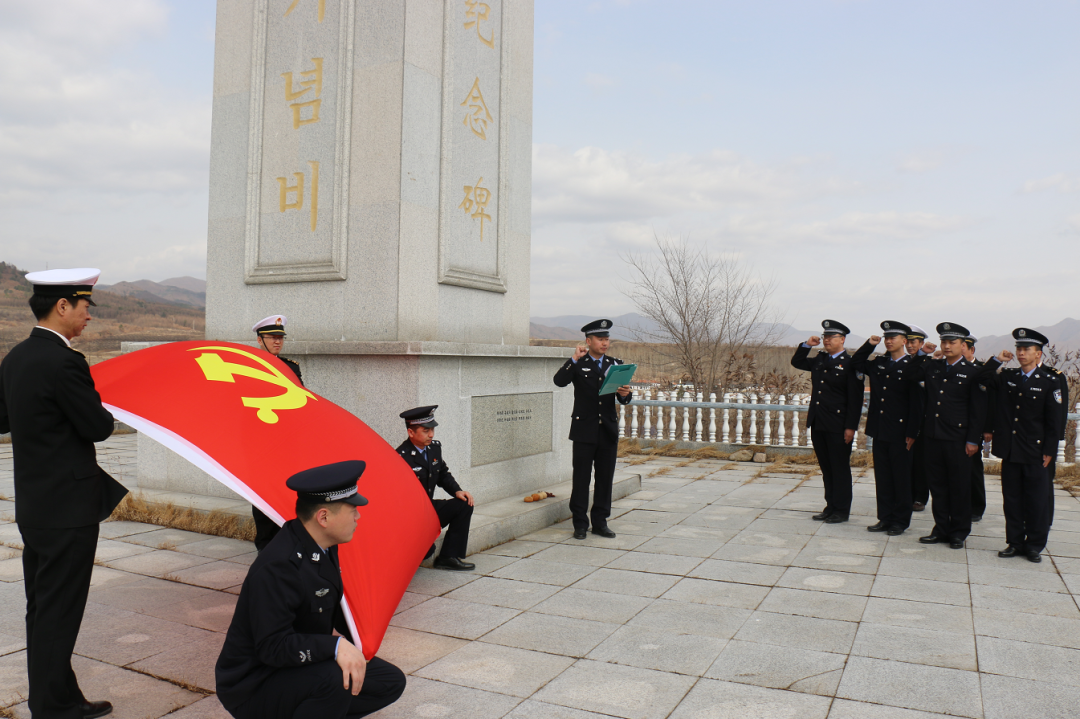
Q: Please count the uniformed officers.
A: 12